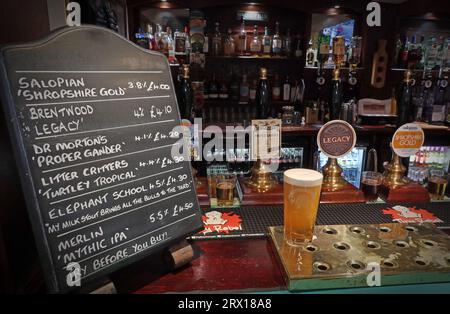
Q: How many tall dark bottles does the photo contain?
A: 4